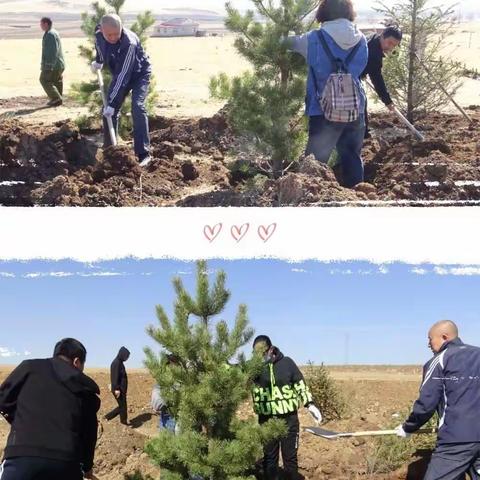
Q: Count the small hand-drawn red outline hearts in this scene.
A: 3